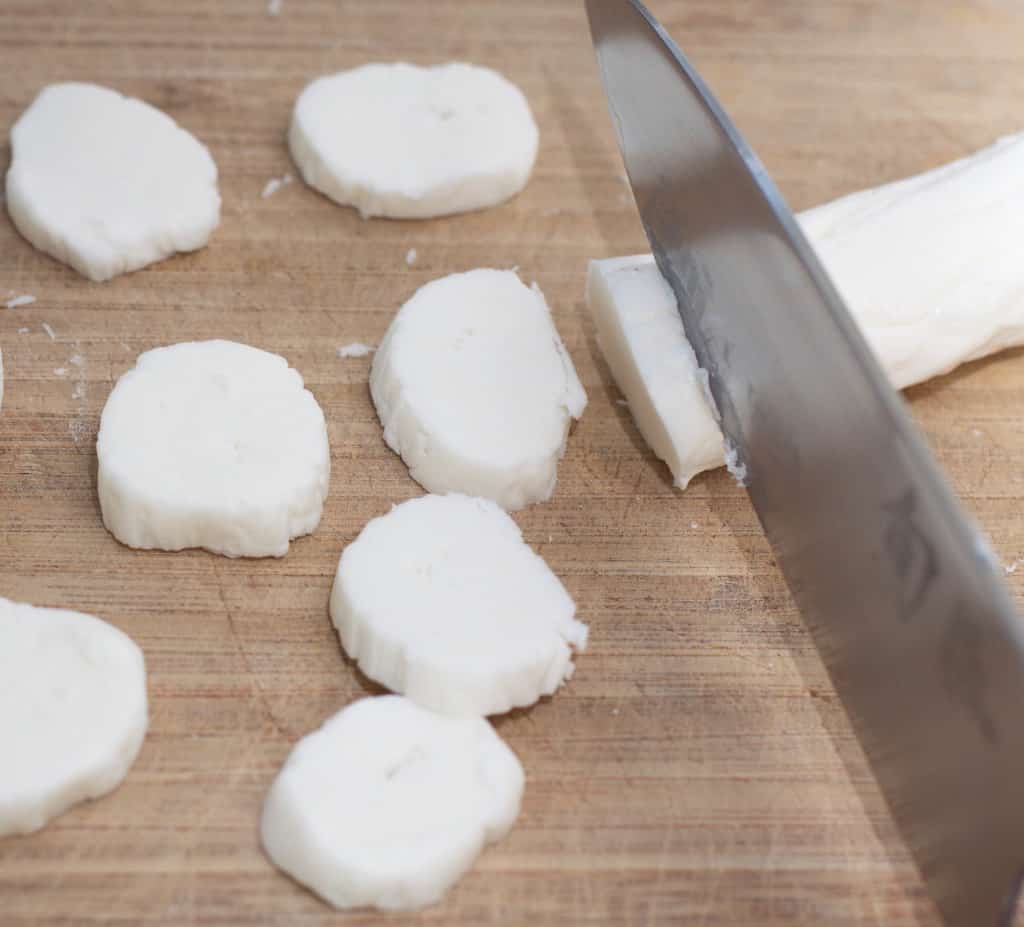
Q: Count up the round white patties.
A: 7